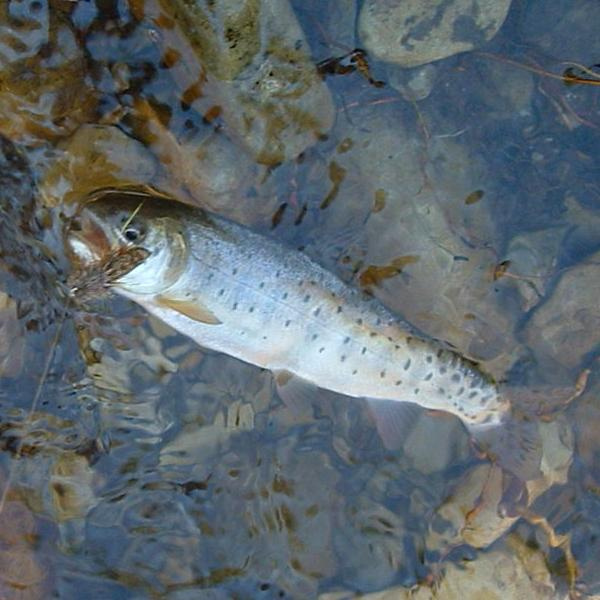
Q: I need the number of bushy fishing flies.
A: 1